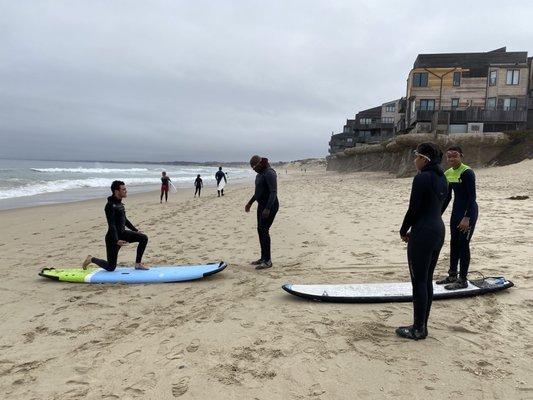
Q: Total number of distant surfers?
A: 3